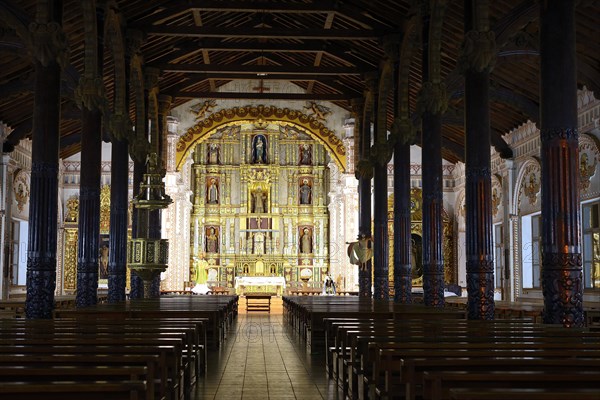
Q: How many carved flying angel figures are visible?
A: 2